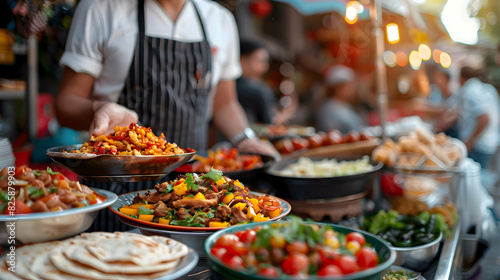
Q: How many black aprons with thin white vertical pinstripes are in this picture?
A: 1